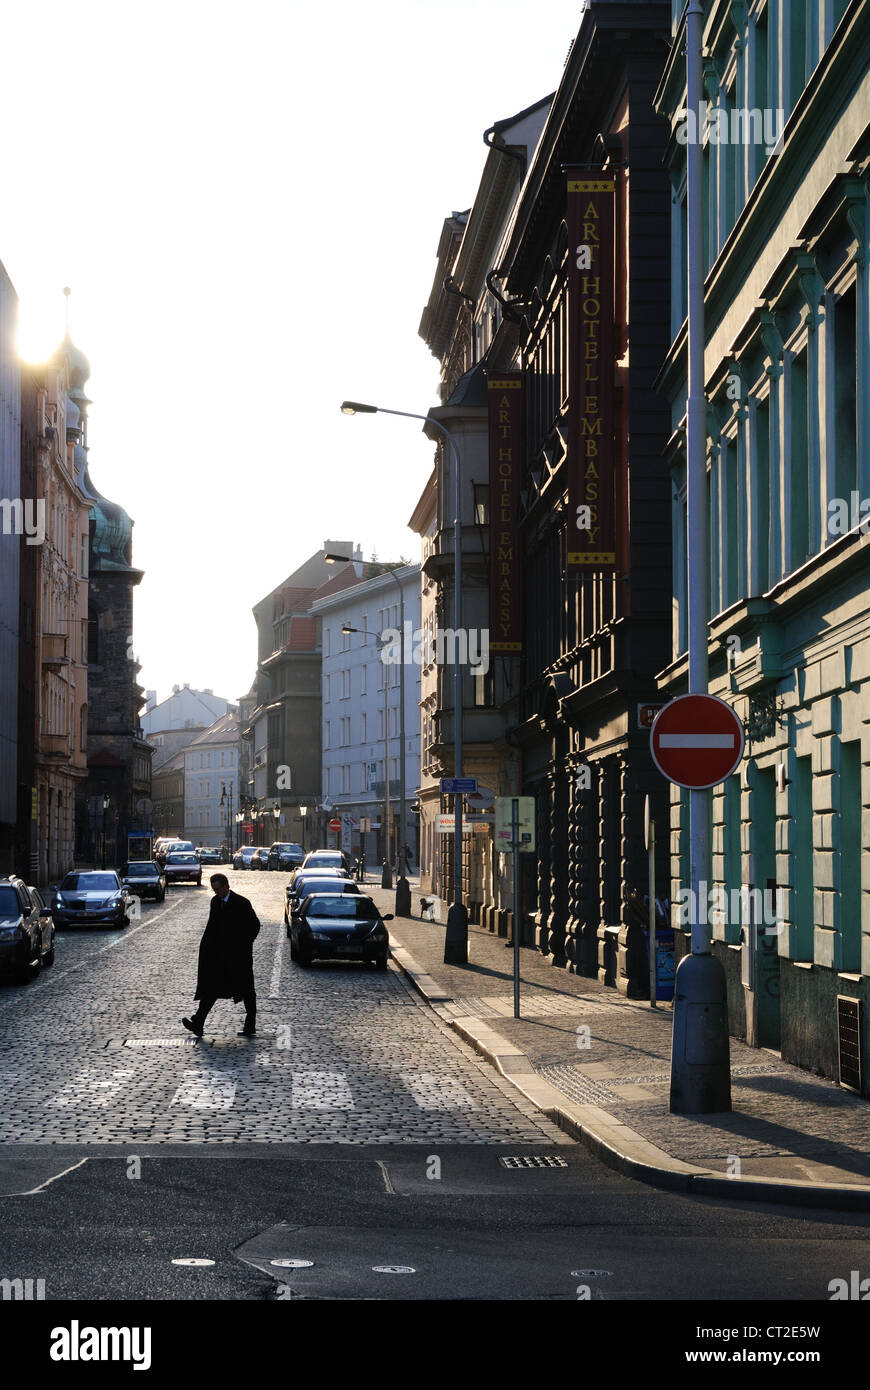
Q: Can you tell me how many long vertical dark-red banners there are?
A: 2